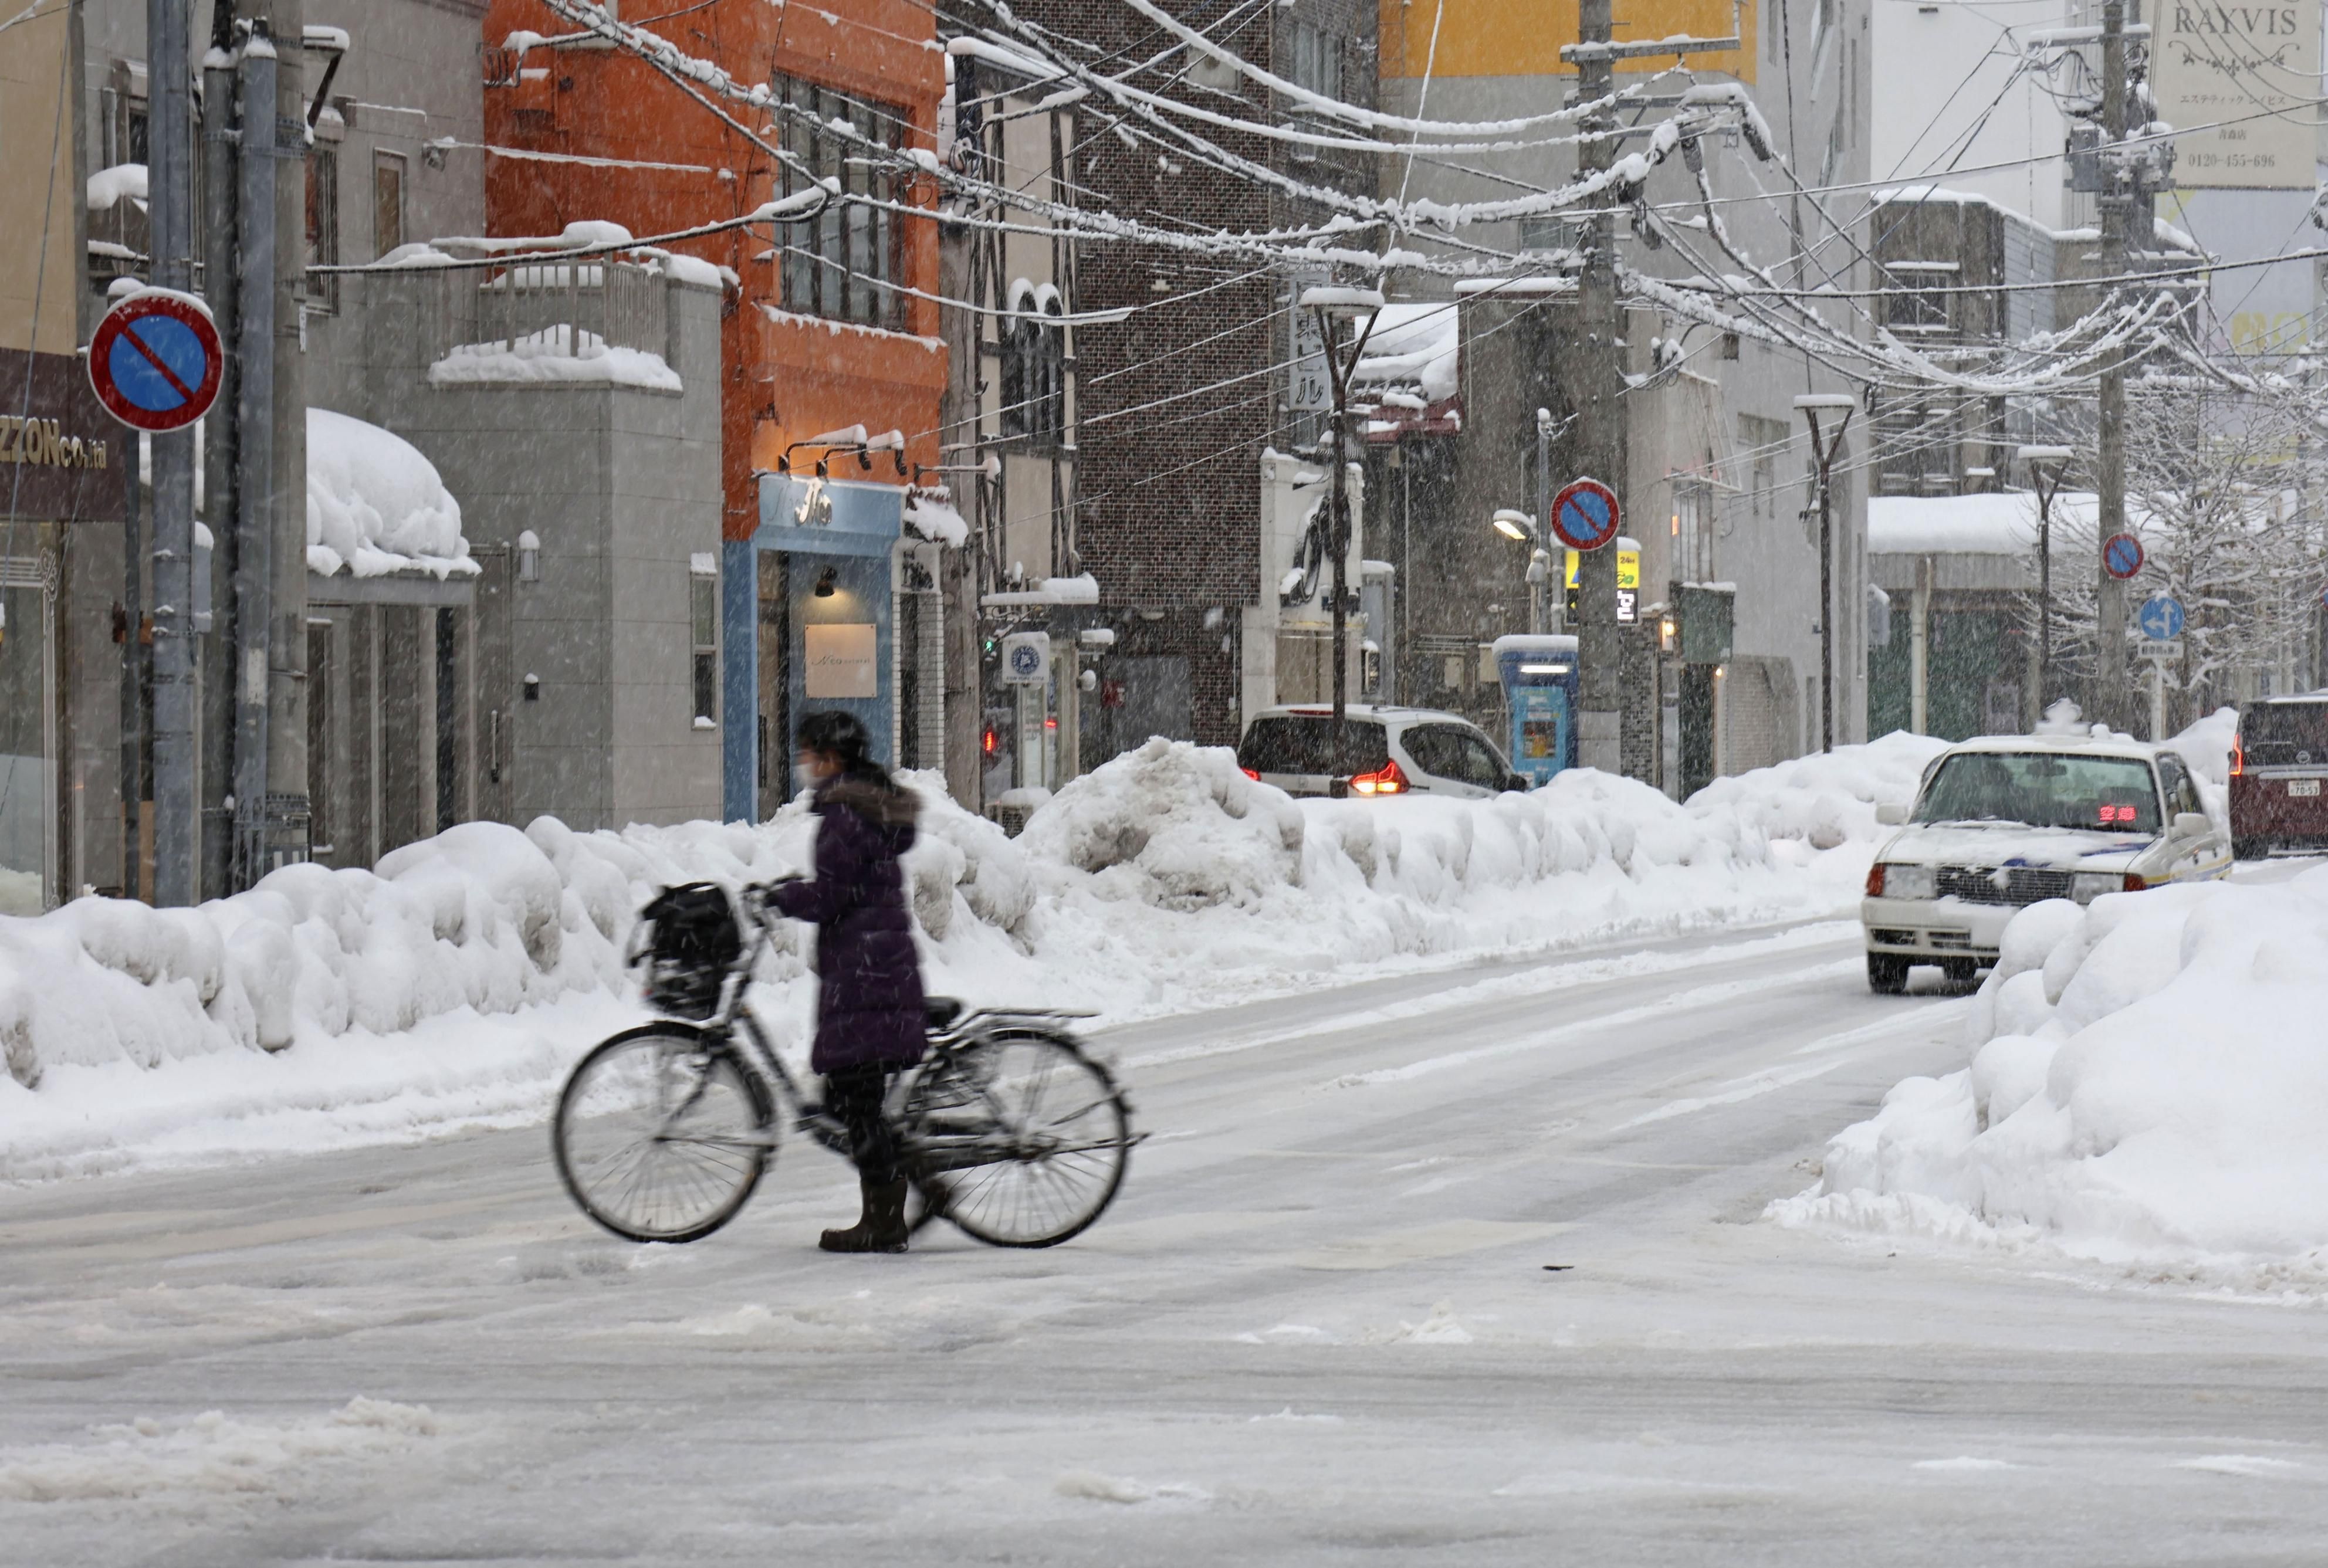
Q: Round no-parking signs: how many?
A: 3